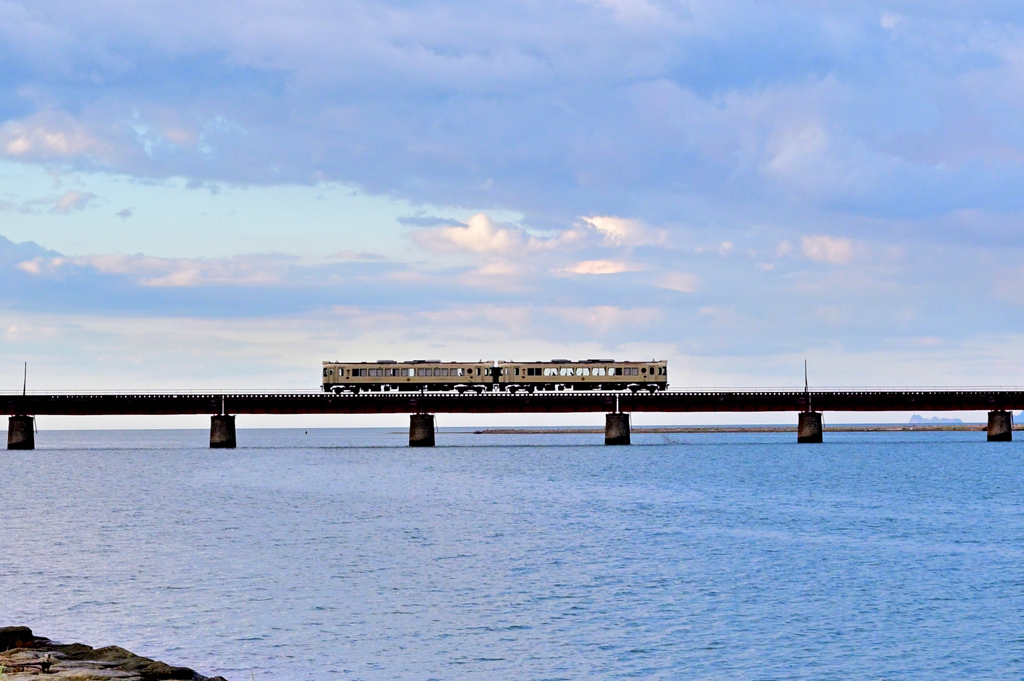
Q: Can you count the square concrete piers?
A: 6